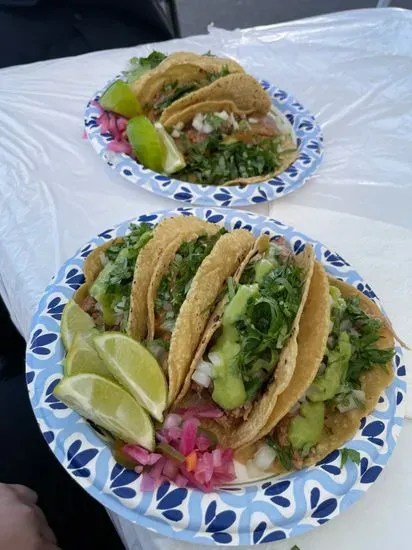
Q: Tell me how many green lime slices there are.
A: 7